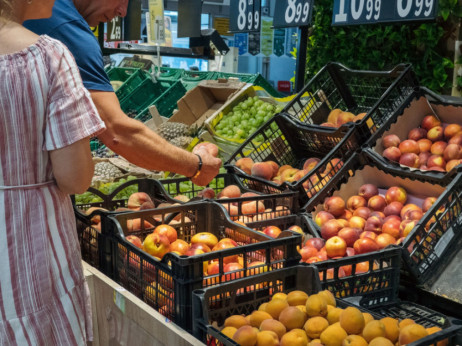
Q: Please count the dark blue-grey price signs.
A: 4